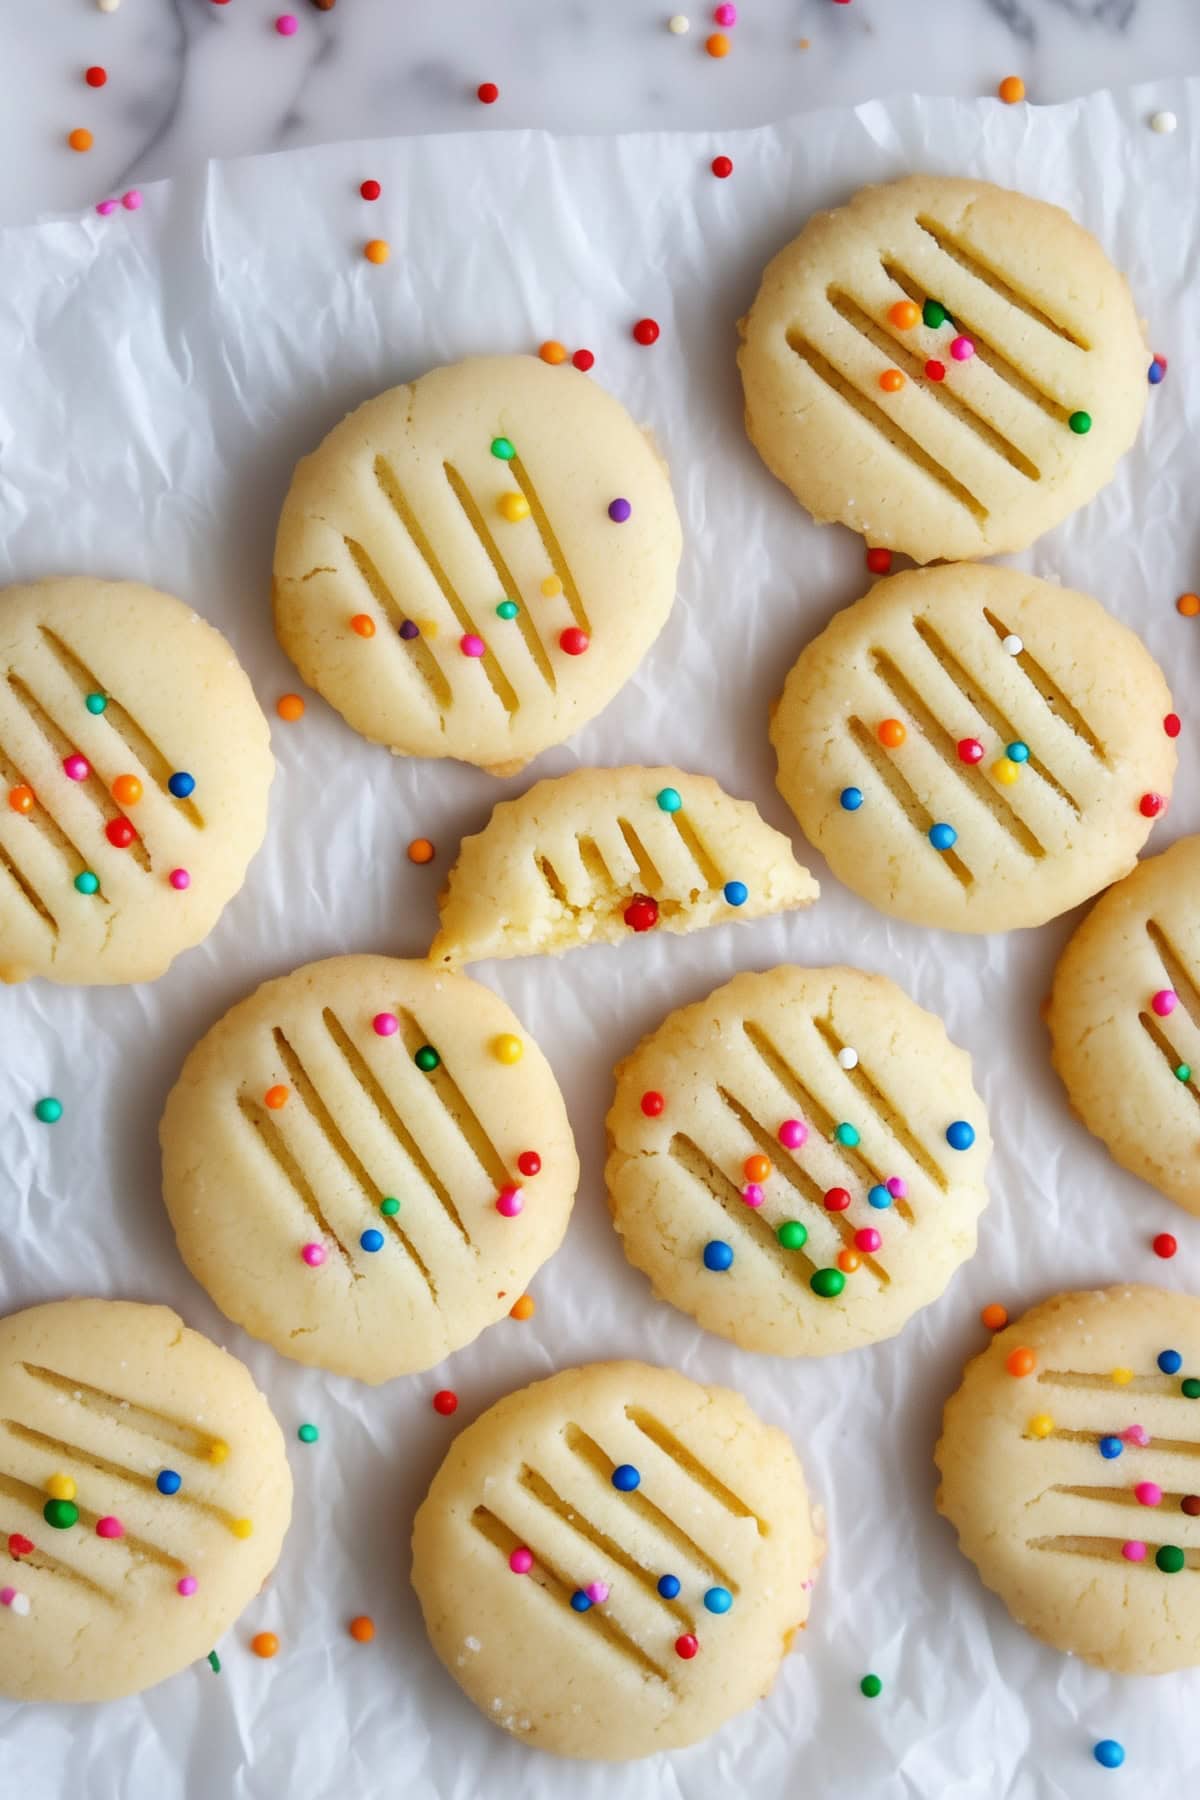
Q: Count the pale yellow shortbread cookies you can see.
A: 11